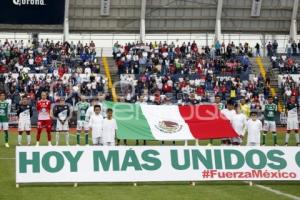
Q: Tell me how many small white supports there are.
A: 5